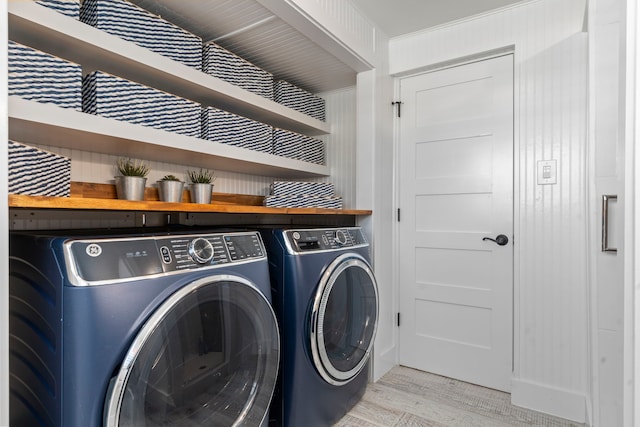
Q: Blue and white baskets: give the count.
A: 11